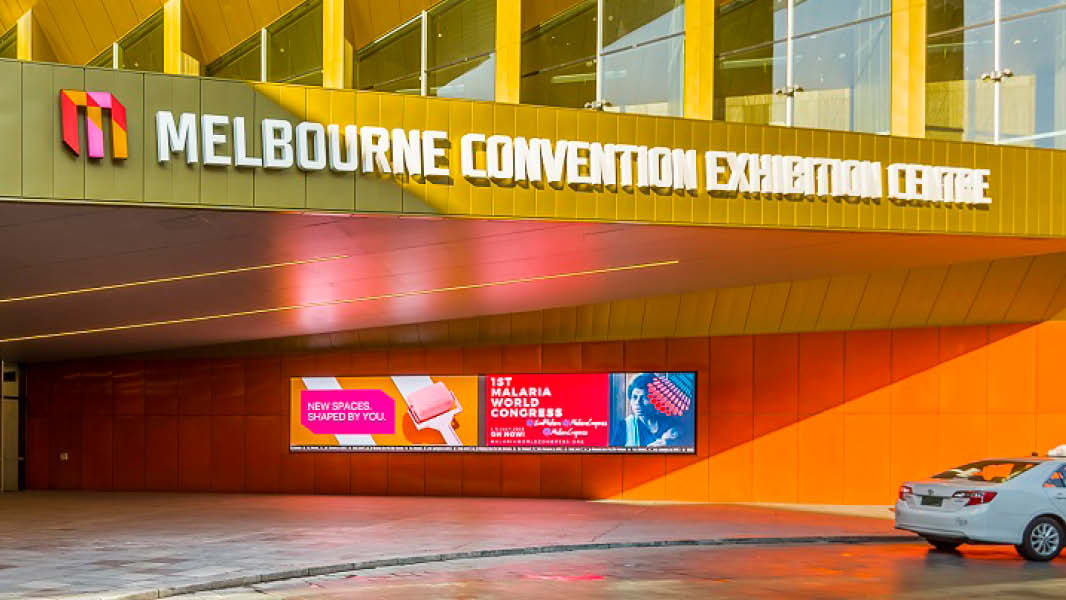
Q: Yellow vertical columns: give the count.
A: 6